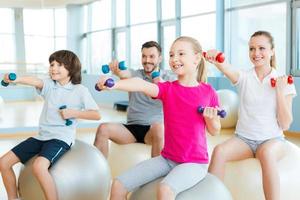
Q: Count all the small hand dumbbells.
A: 8